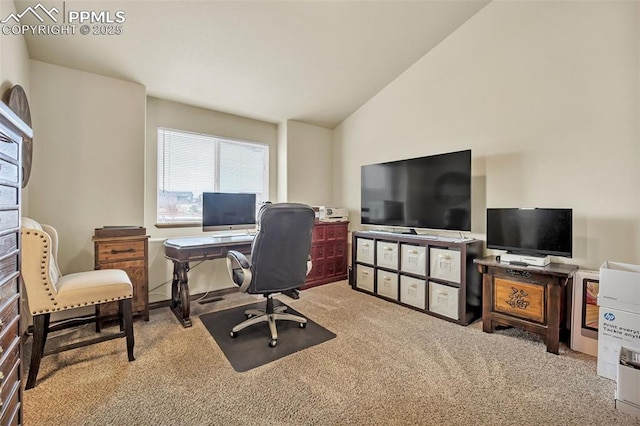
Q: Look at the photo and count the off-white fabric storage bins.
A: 8